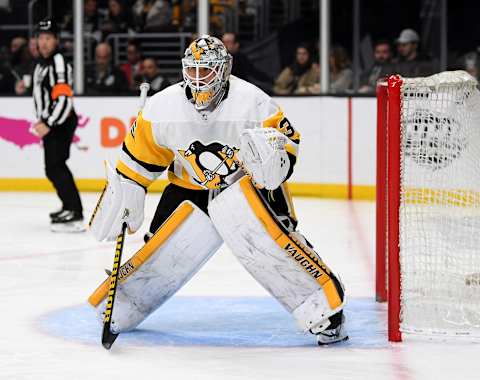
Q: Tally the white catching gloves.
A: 1